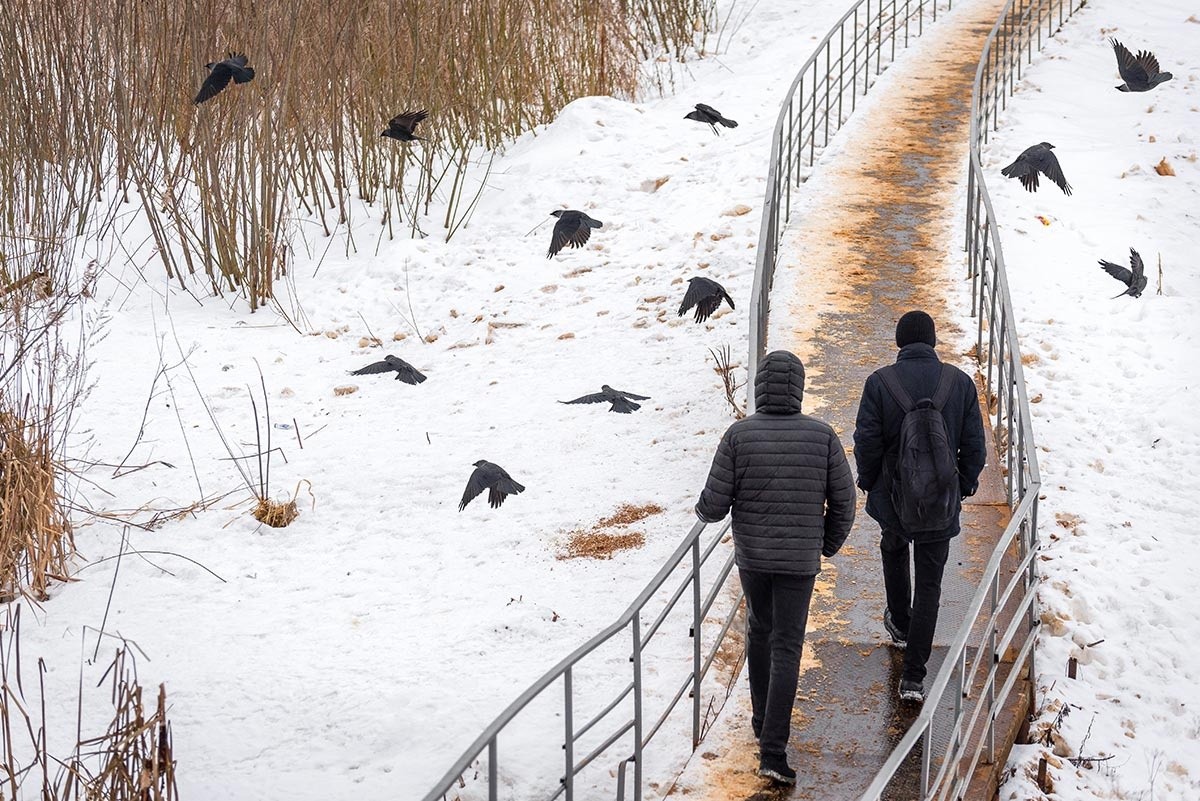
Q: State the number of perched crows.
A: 0